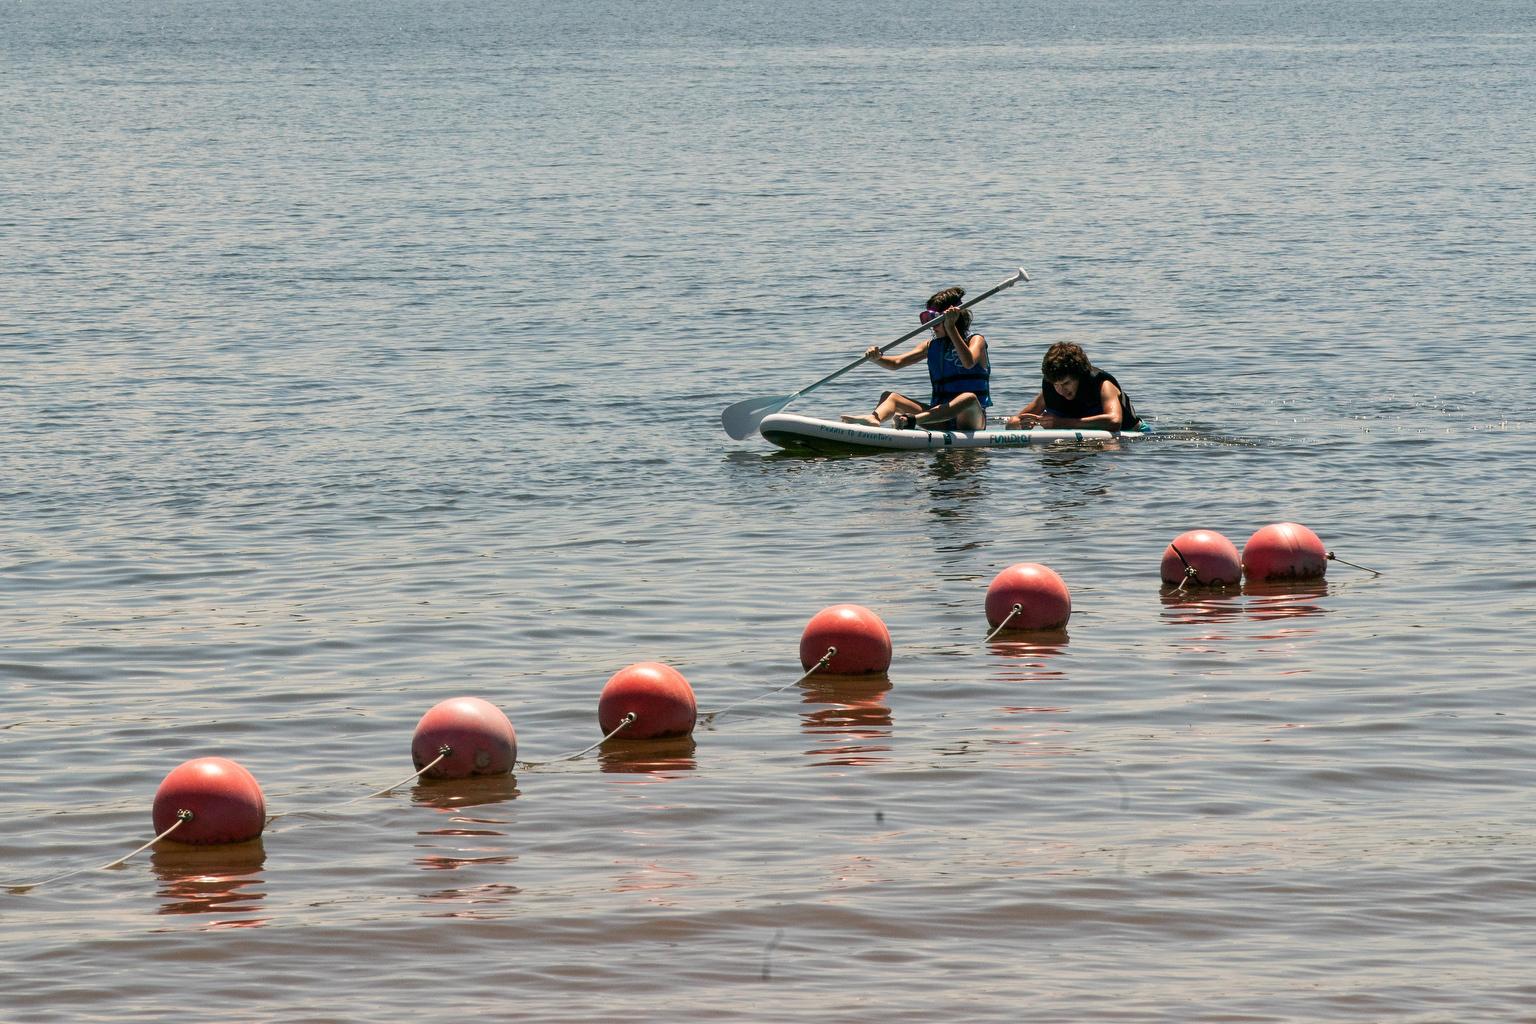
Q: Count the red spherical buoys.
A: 7